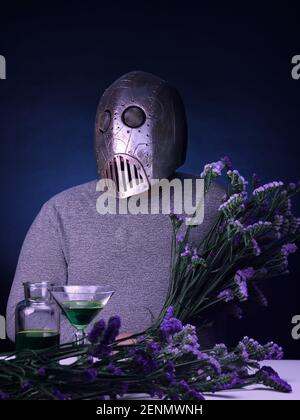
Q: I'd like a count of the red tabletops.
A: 0